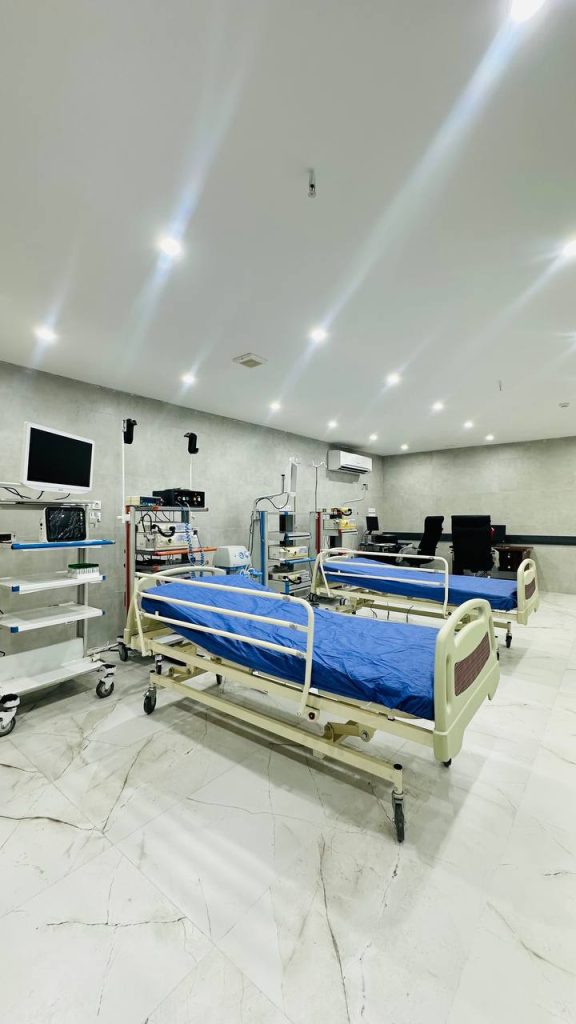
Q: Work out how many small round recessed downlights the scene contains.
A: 14